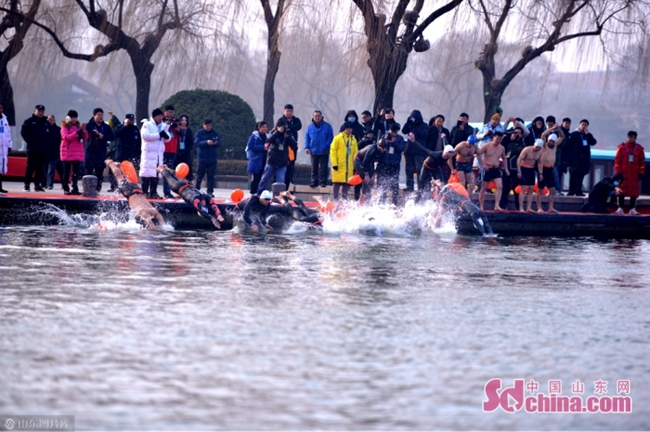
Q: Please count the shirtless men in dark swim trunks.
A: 5